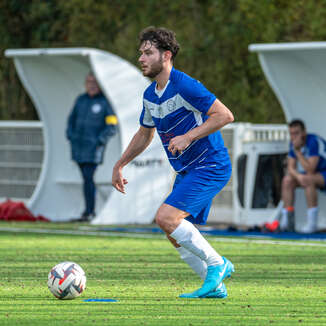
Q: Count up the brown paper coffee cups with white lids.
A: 0